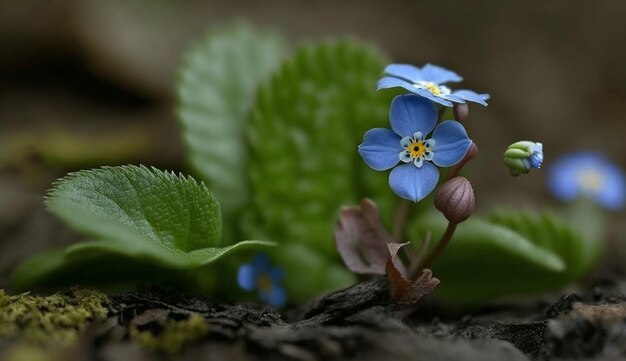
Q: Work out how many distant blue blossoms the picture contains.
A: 2